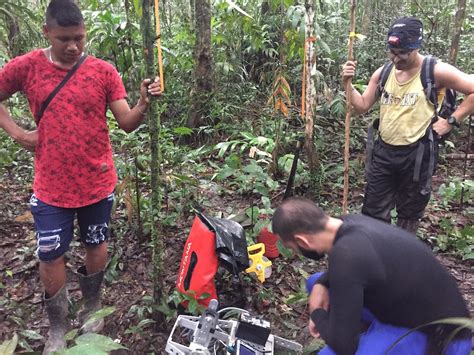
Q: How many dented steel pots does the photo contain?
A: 0